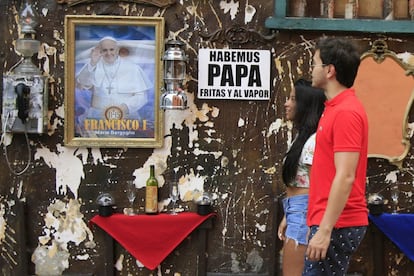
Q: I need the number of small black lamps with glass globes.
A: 3